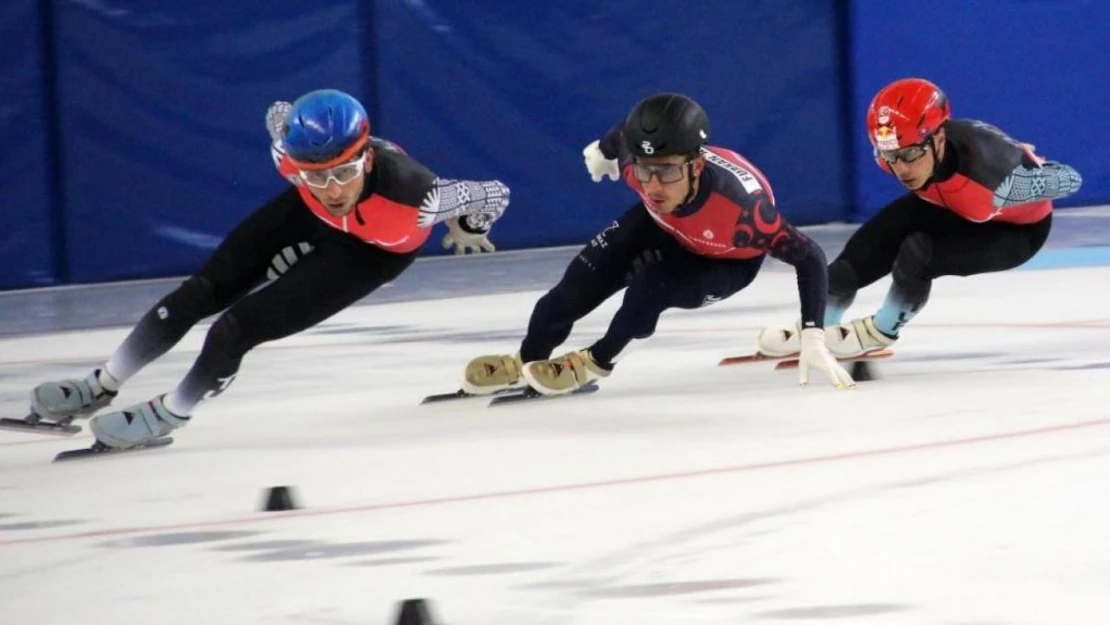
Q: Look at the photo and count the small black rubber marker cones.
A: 3